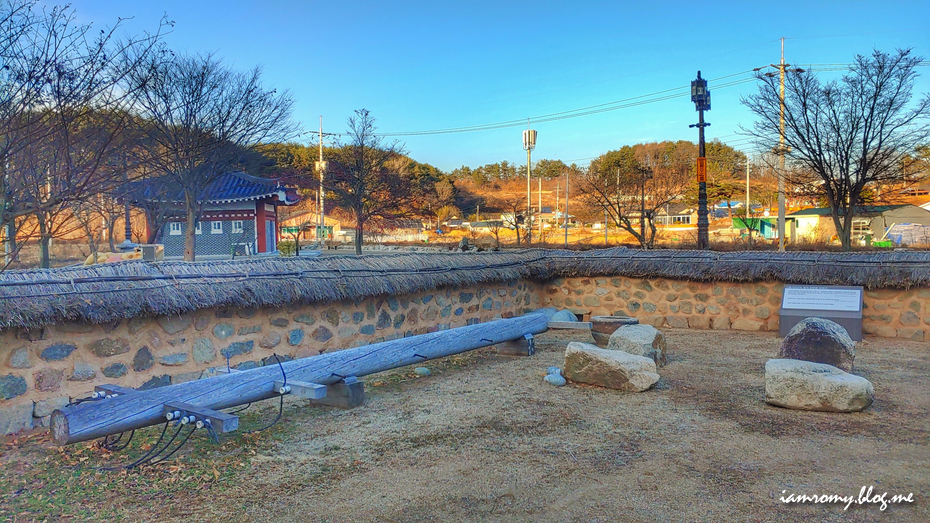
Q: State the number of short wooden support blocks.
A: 2